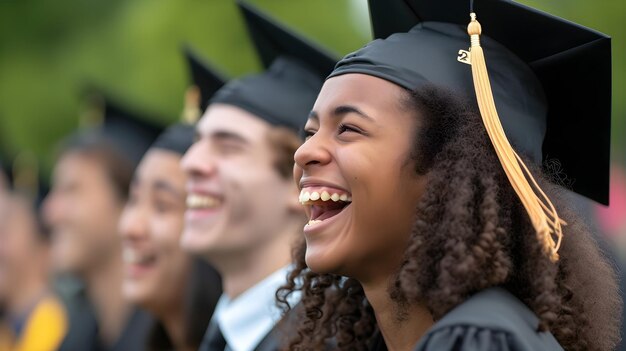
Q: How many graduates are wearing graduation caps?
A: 5